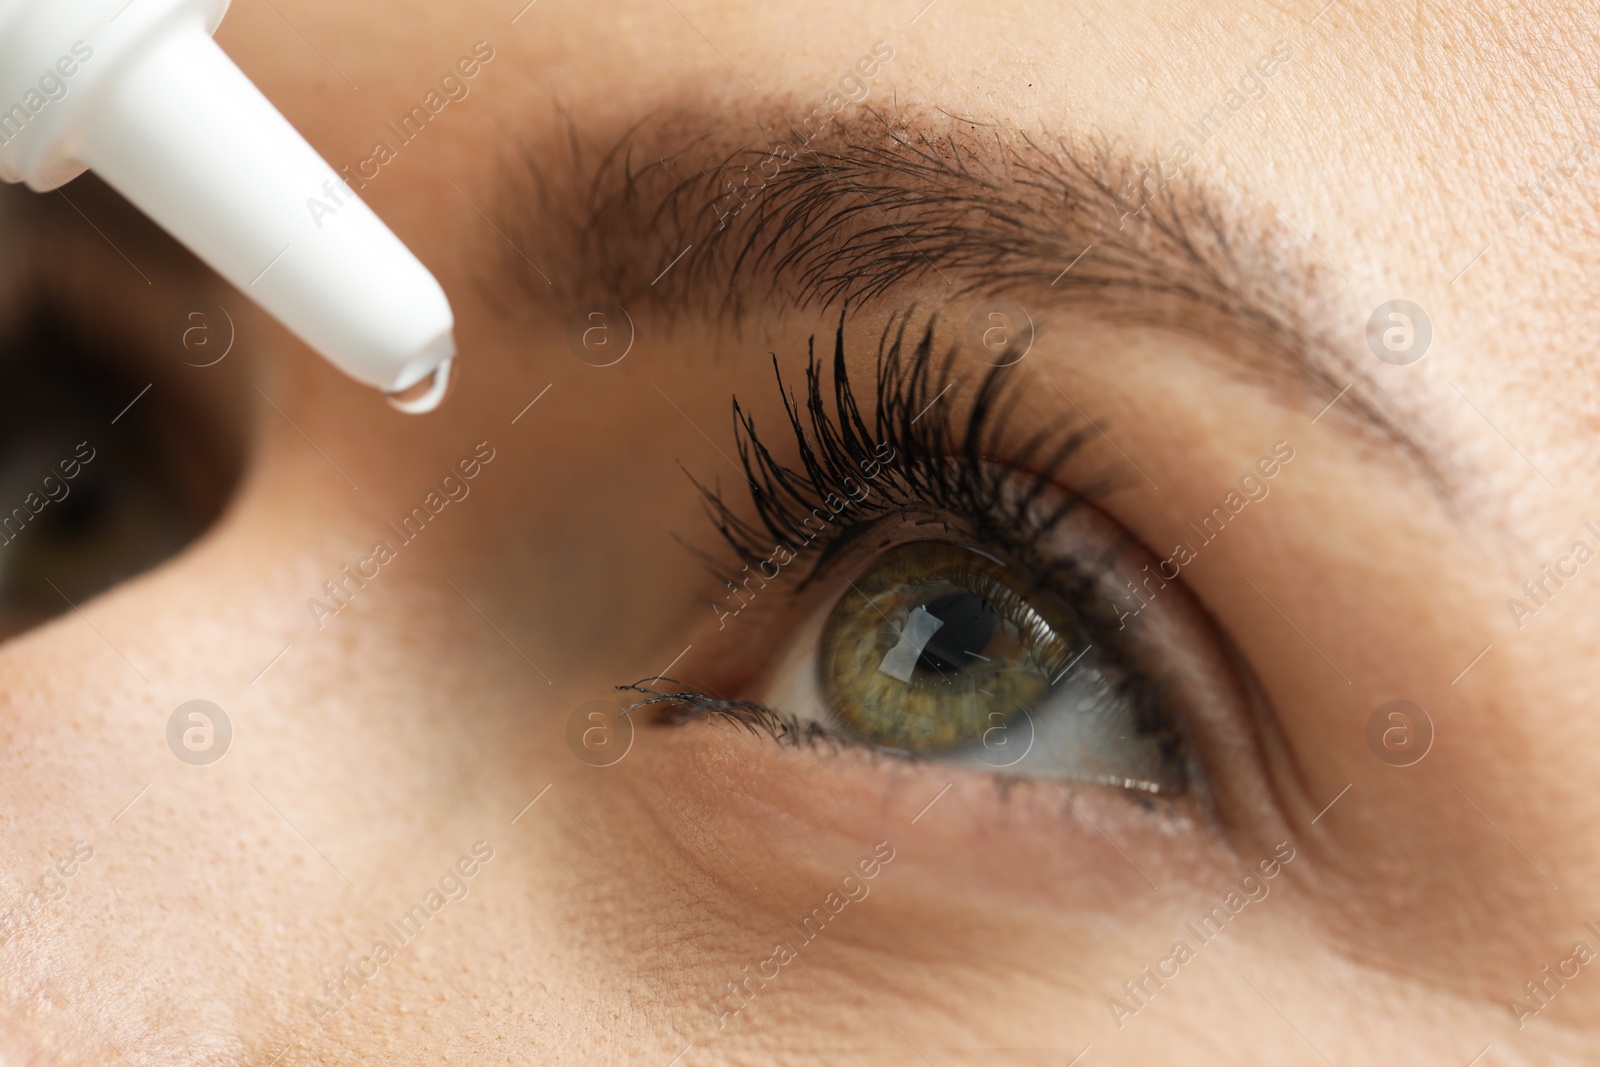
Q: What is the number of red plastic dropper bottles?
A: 0